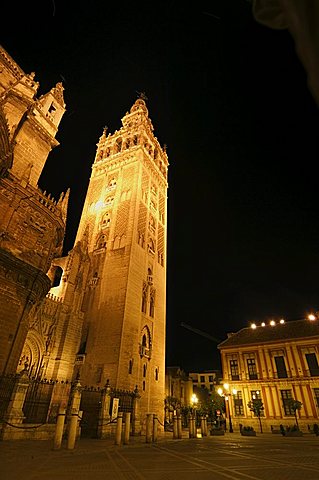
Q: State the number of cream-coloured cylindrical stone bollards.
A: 12